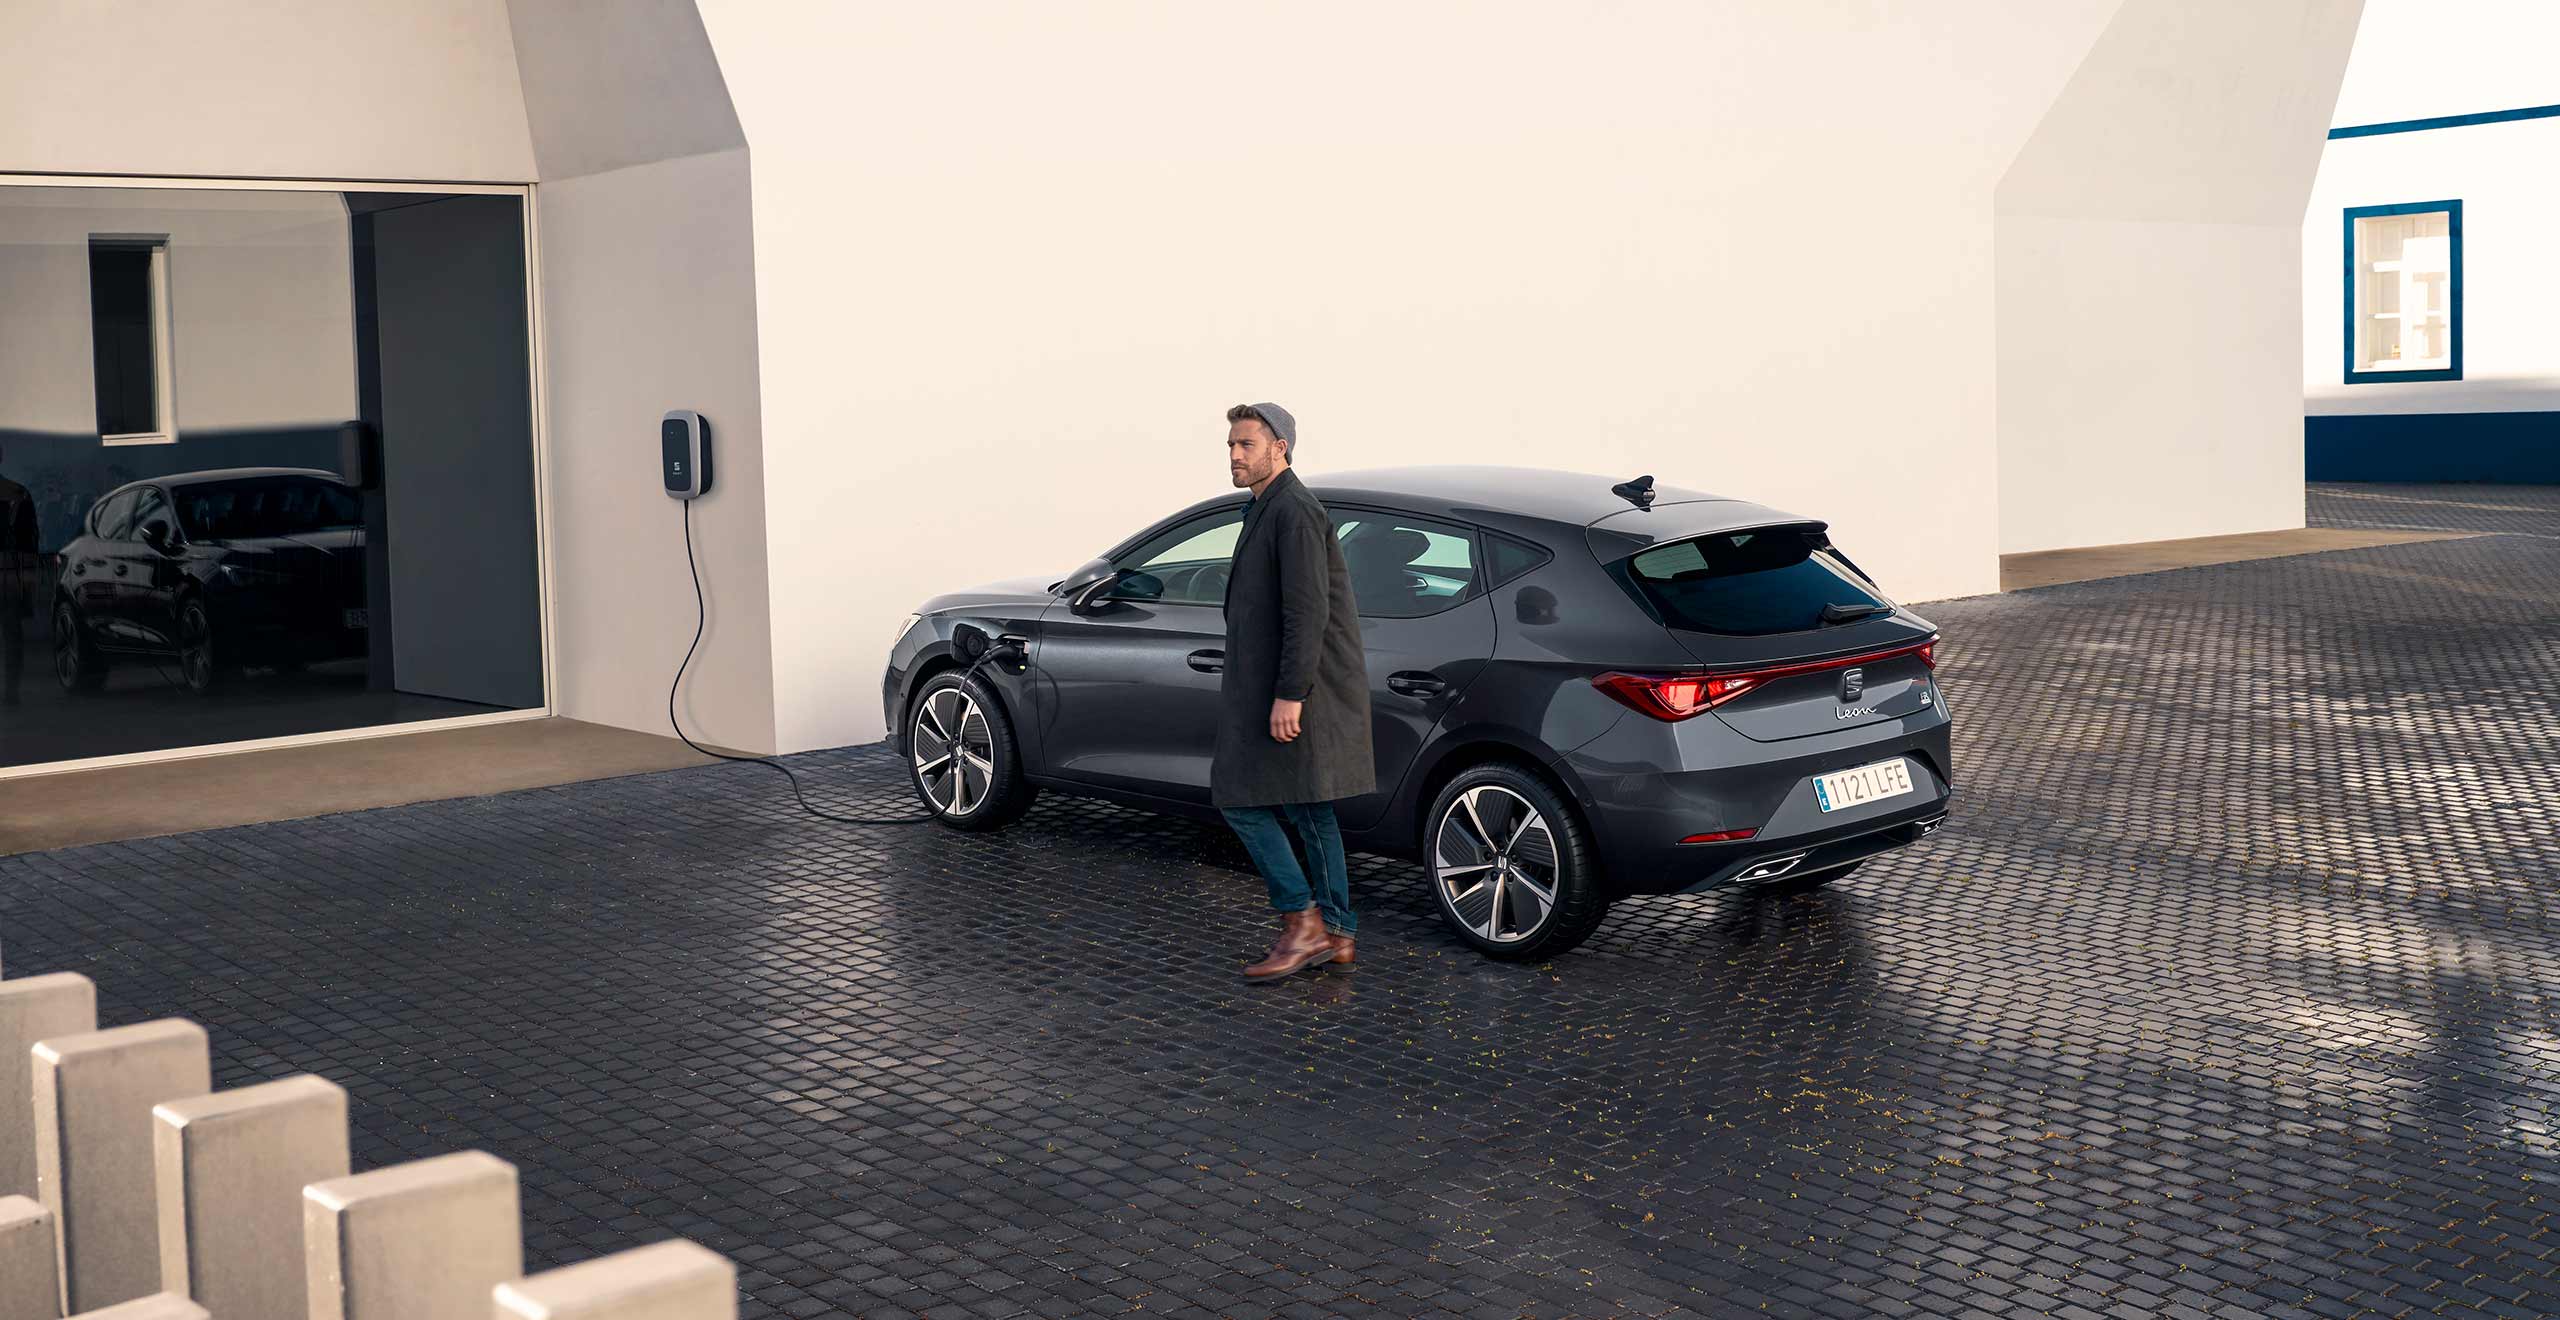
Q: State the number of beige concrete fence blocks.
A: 7